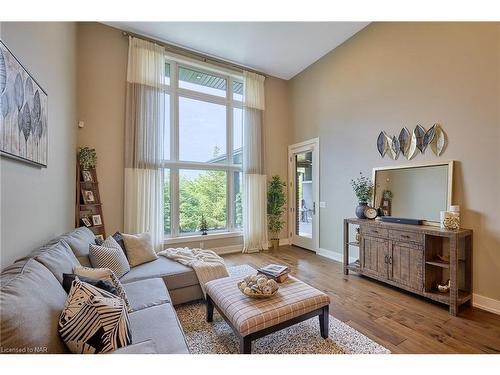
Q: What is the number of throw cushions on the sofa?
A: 6